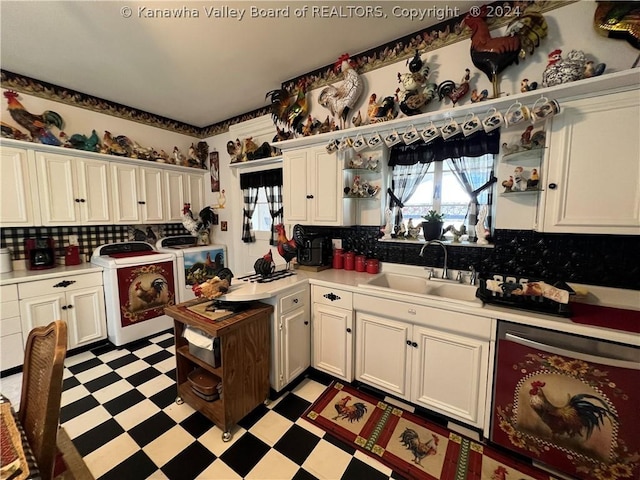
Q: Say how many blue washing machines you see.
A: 0